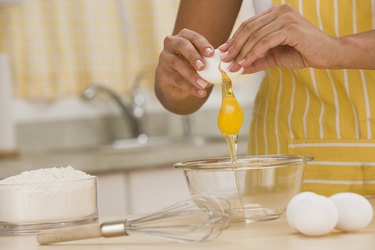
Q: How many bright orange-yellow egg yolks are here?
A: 1